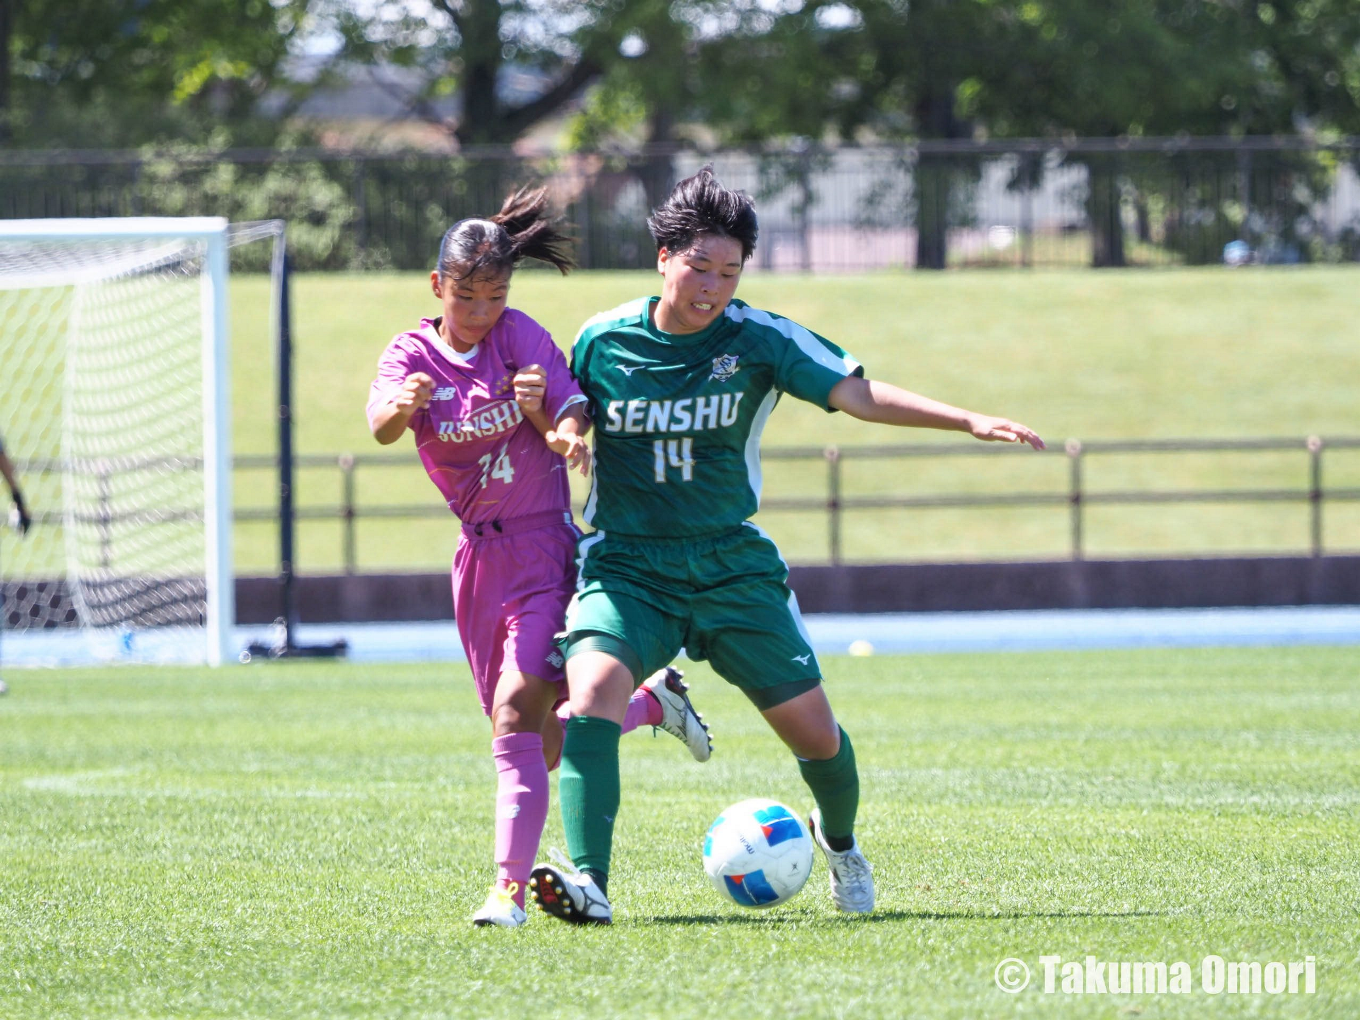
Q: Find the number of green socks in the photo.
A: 2